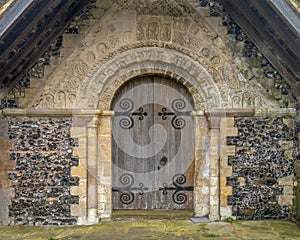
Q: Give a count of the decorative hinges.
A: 4